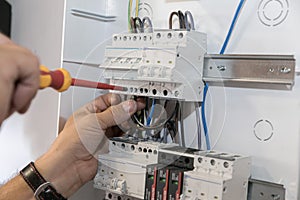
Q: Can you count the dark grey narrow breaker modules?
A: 3